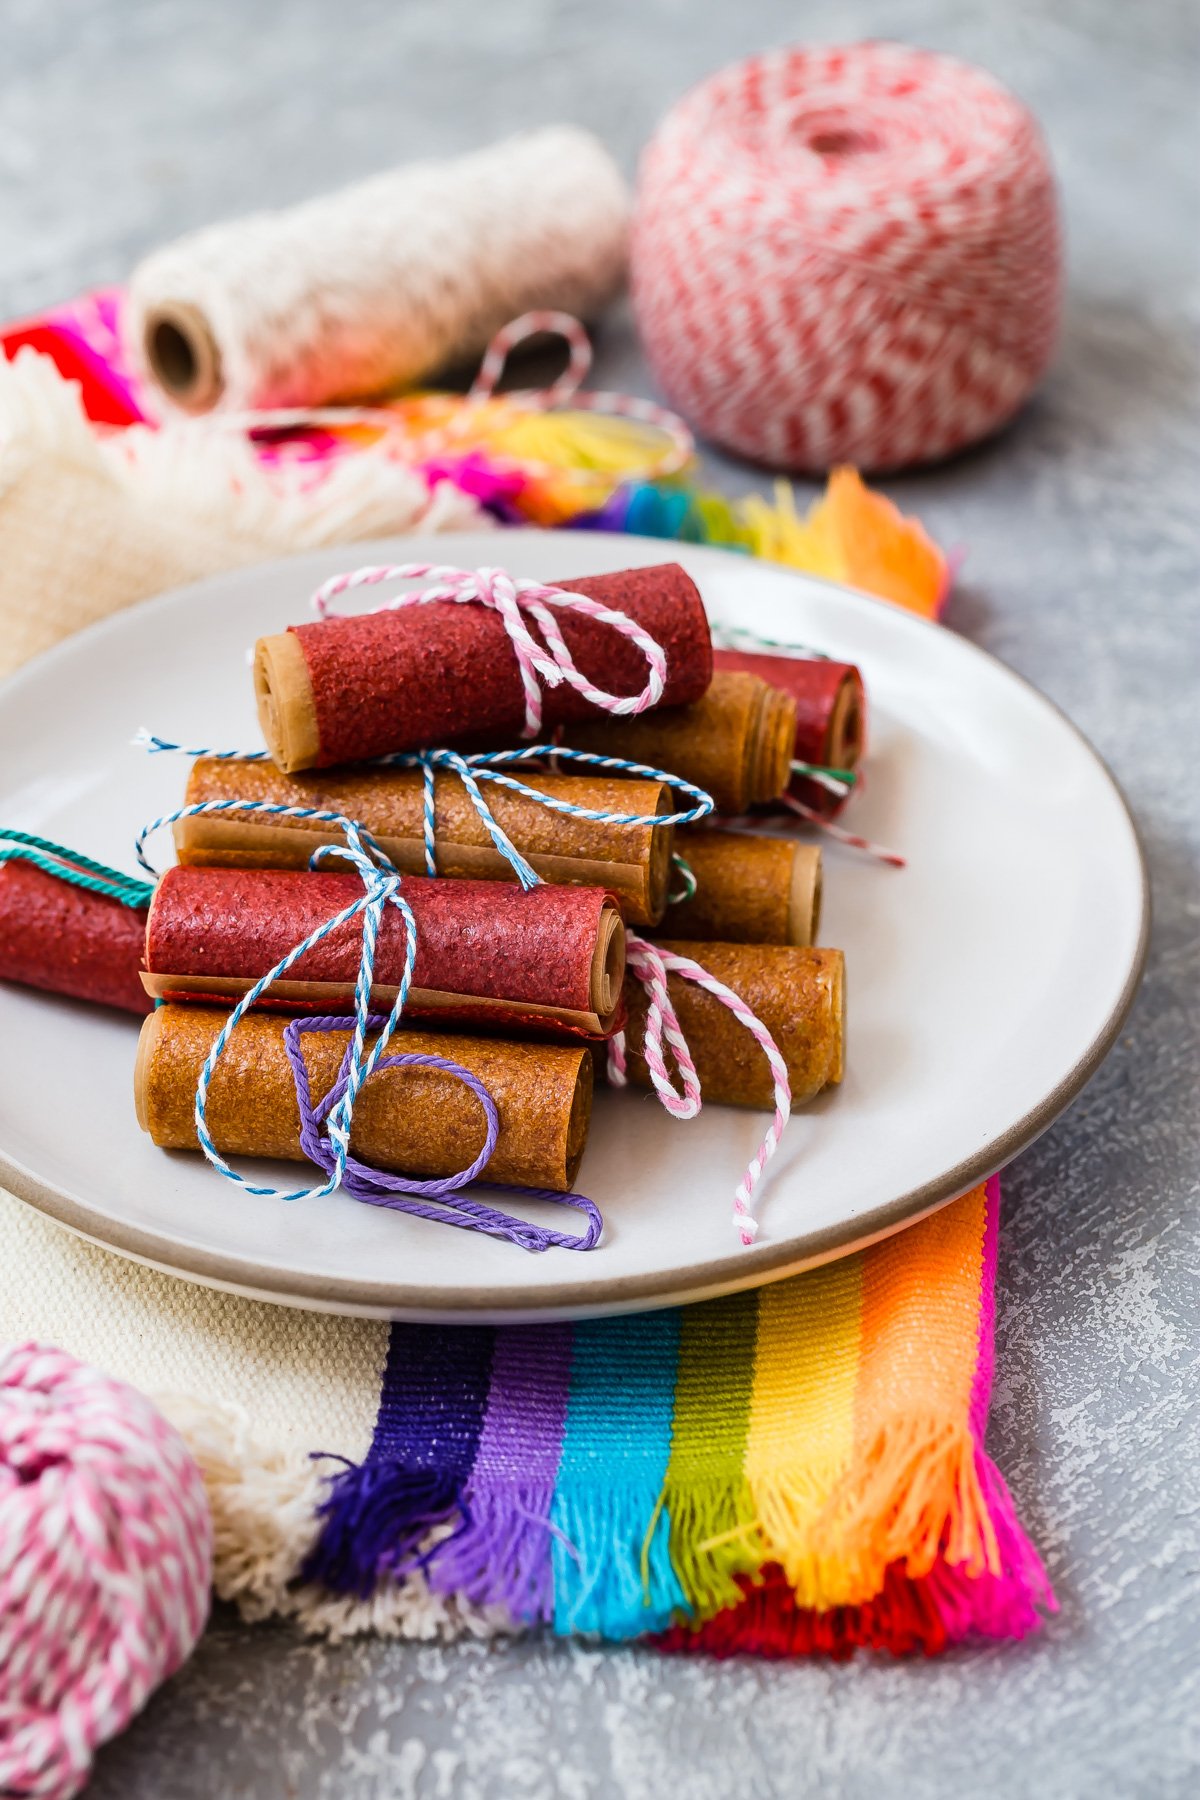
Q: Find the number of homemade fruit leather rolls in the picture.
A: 9